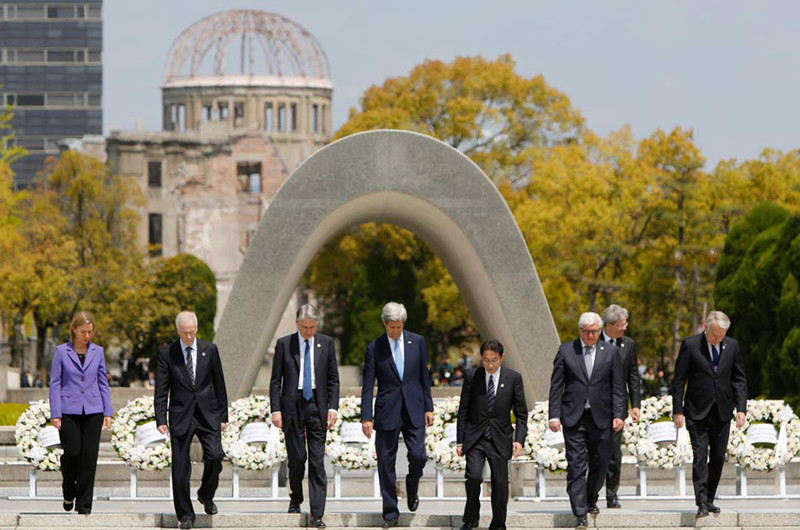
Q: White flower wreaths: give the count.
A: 8